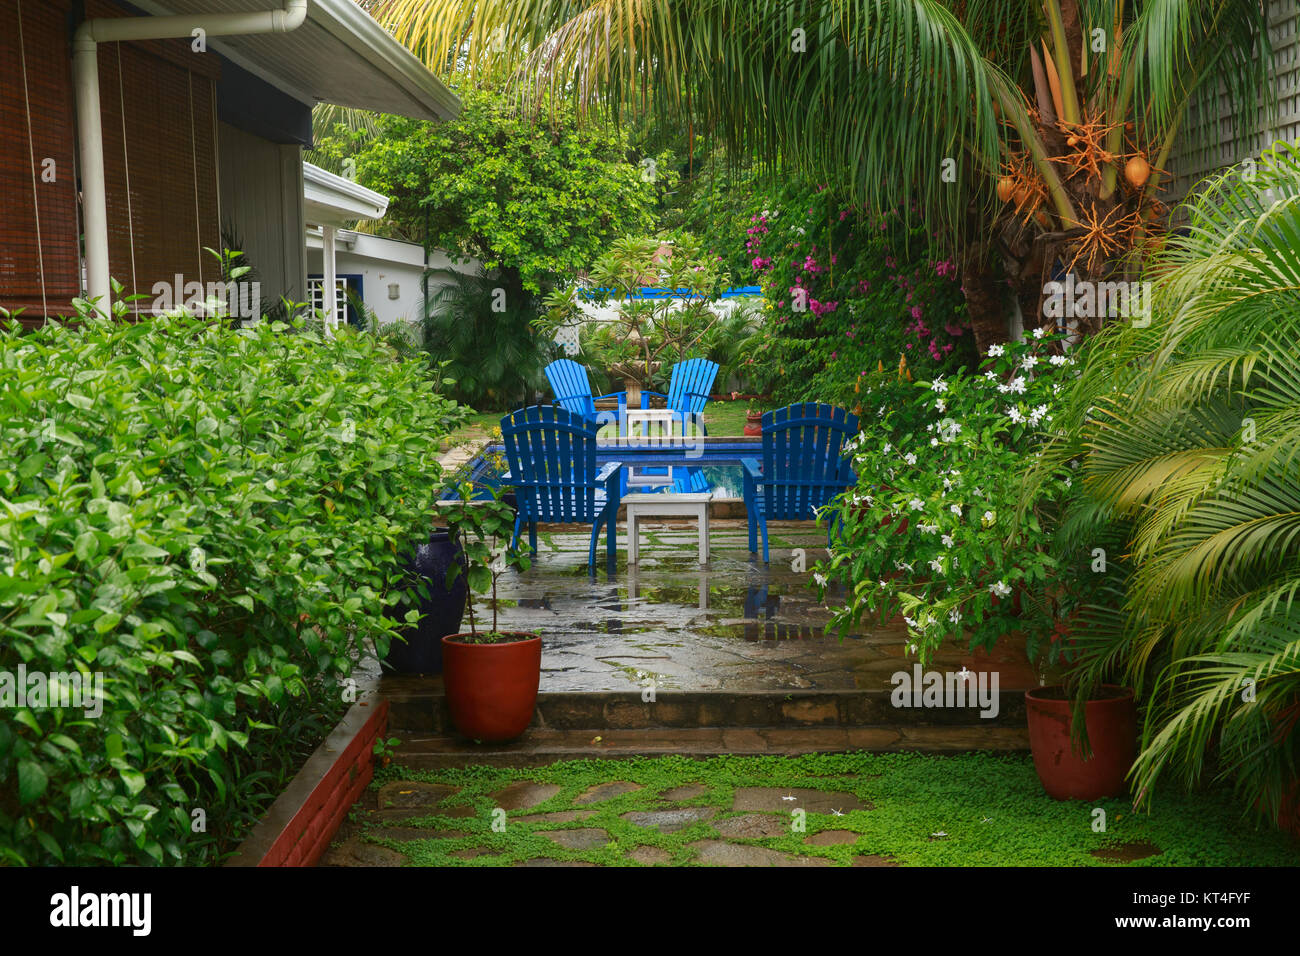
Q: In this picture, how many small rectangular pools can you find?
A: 1